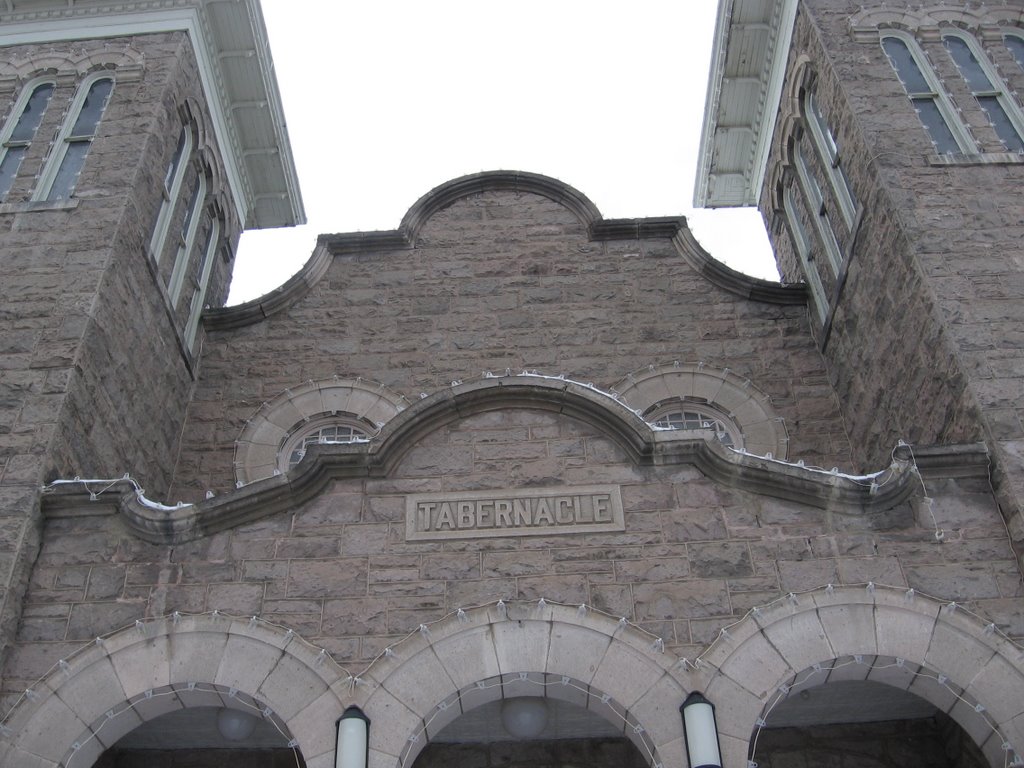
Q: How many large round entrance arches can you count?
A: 3